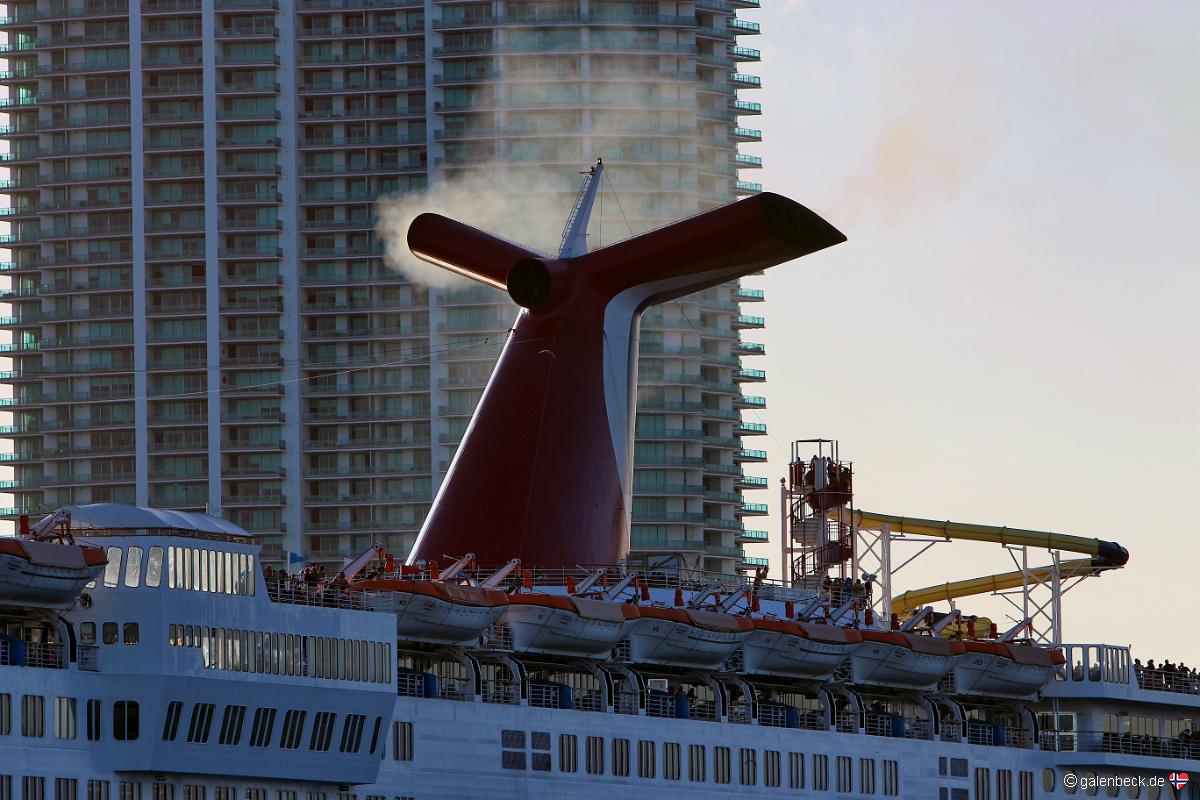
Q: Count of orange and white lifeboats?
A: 7